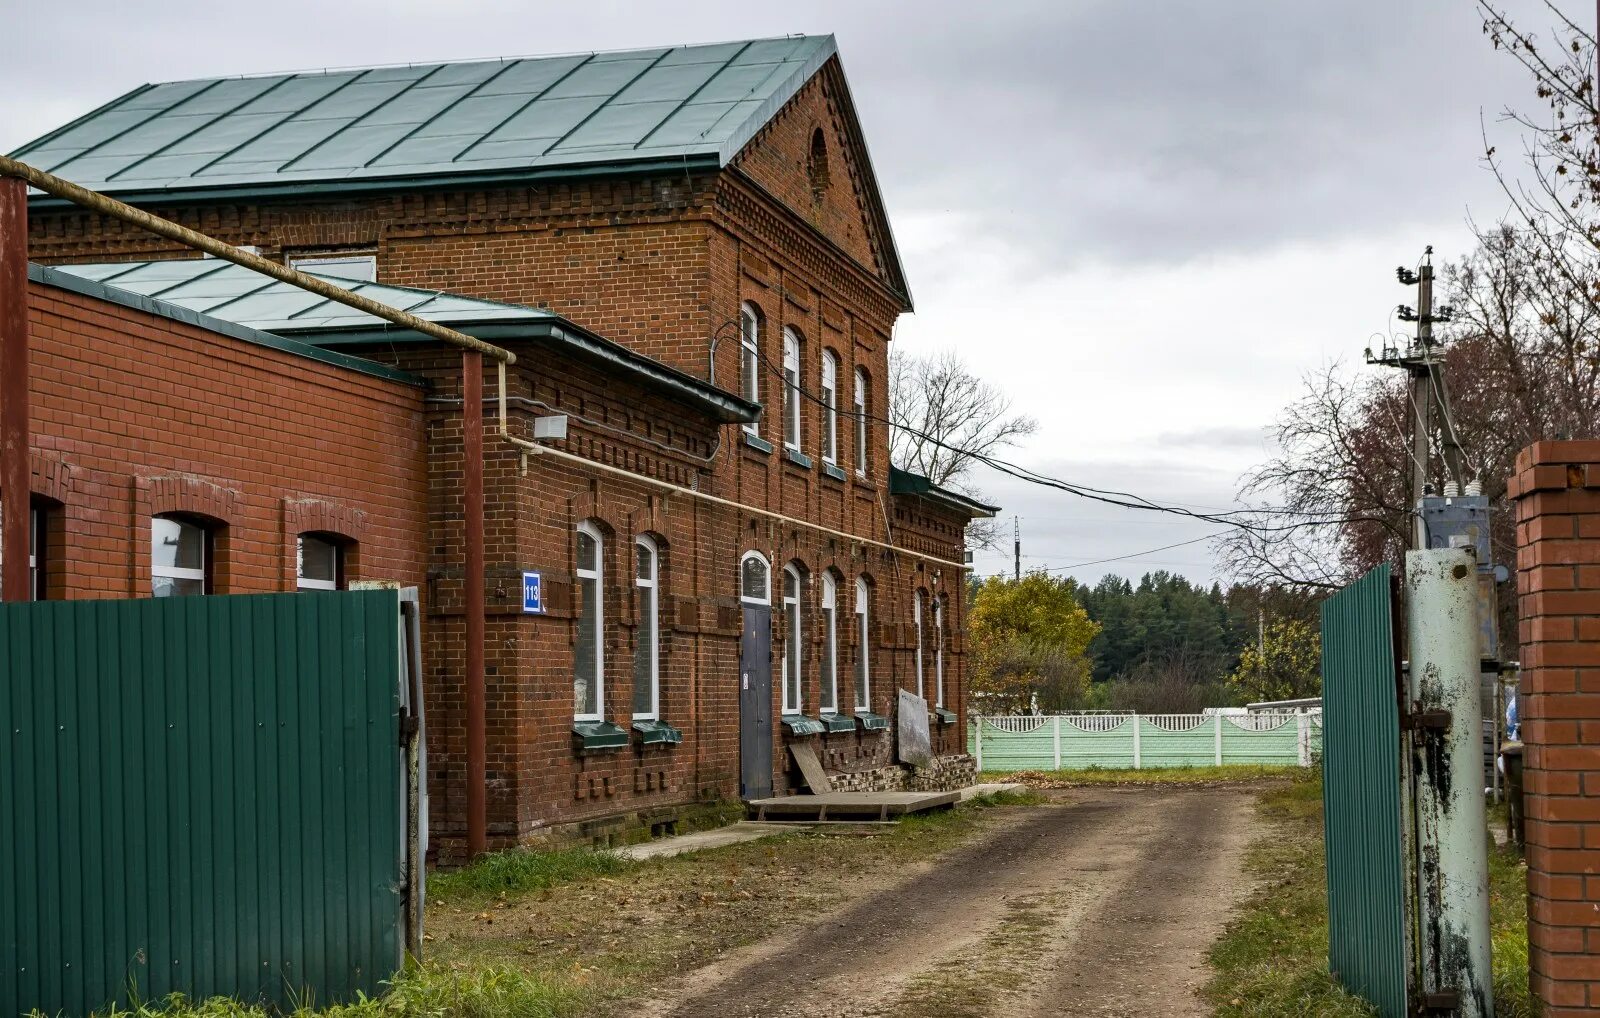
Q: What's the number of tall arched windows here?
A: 11